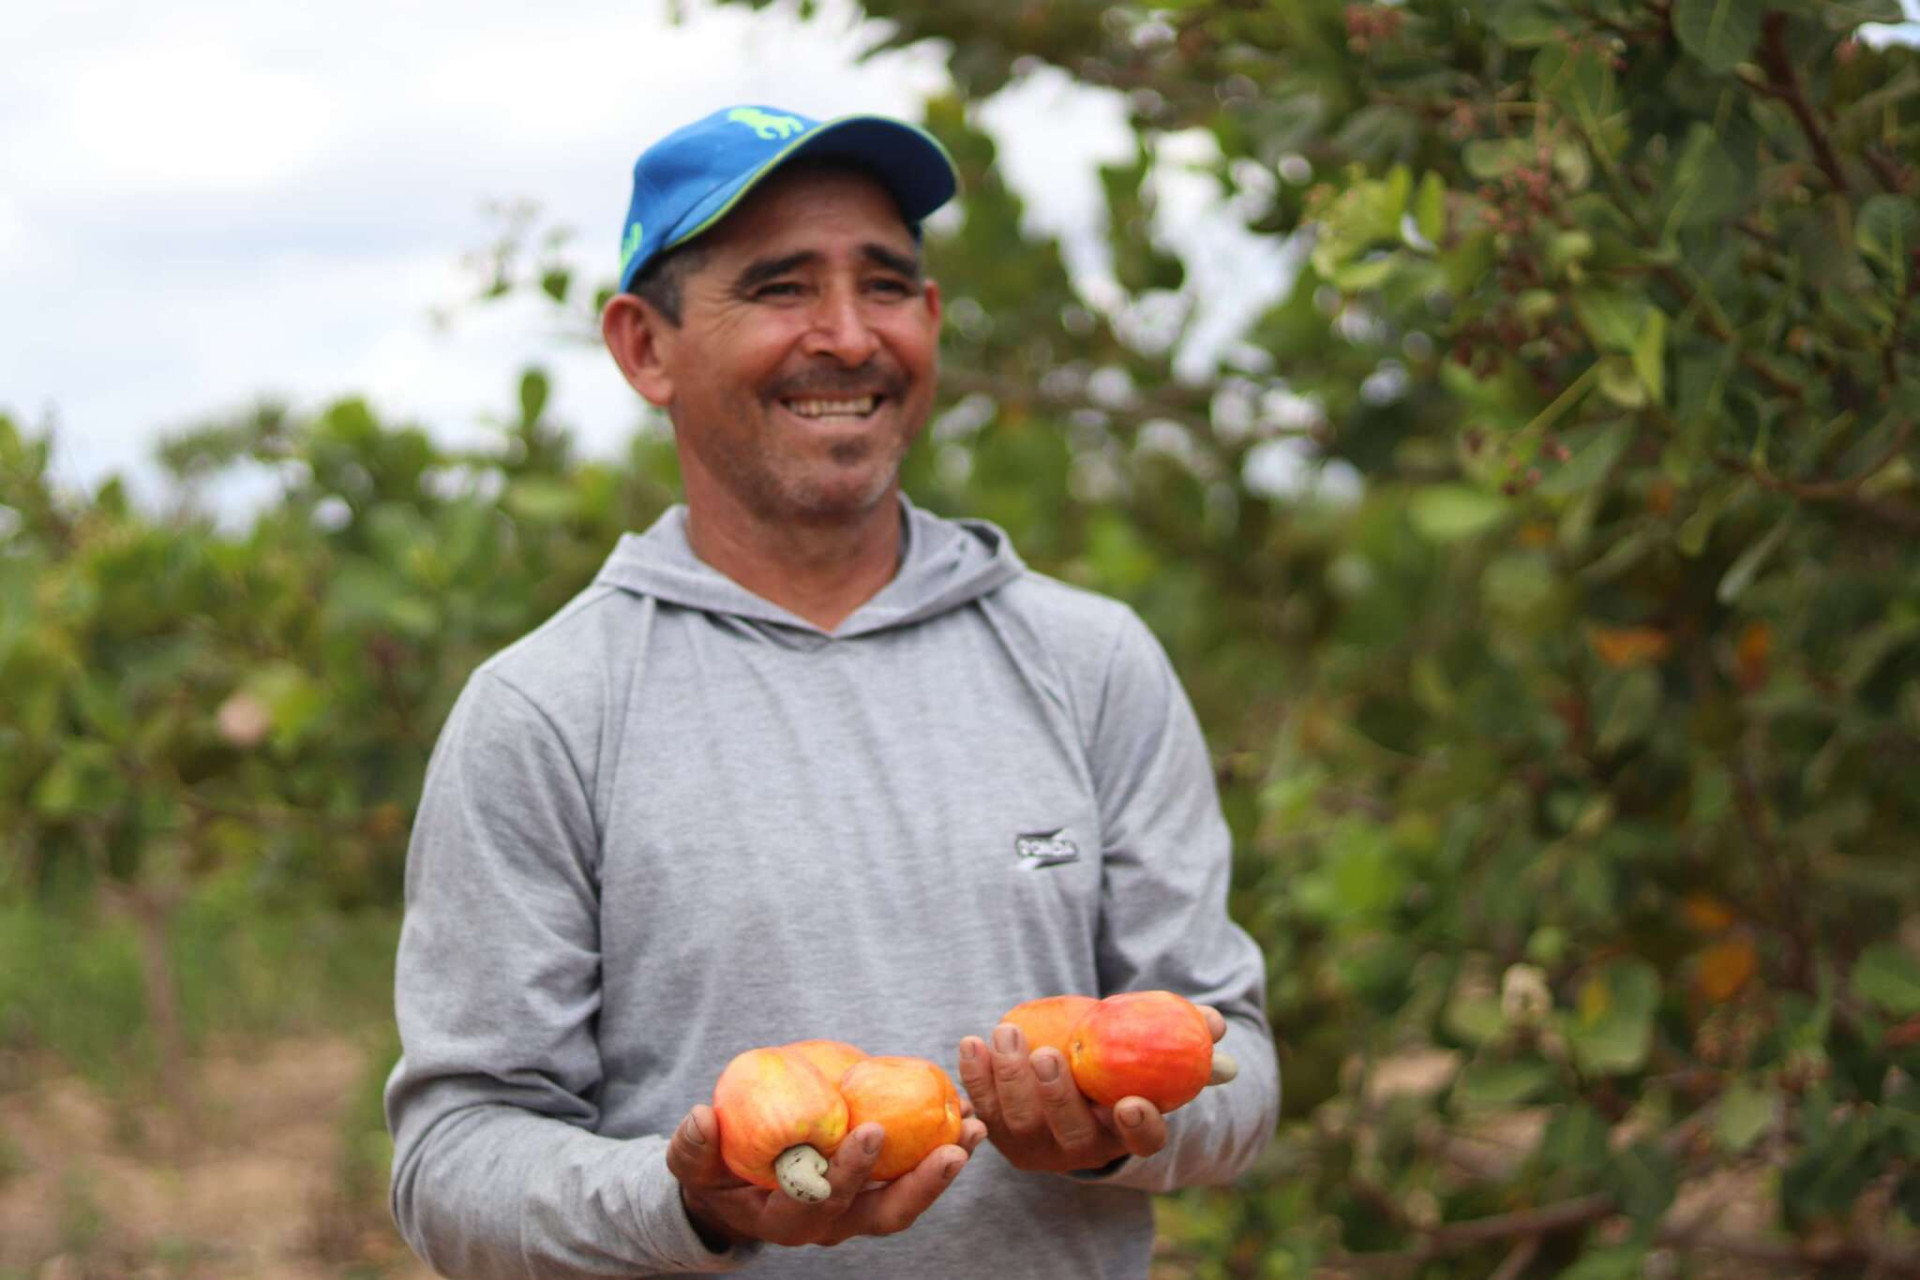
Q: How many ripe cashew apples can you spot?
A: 5